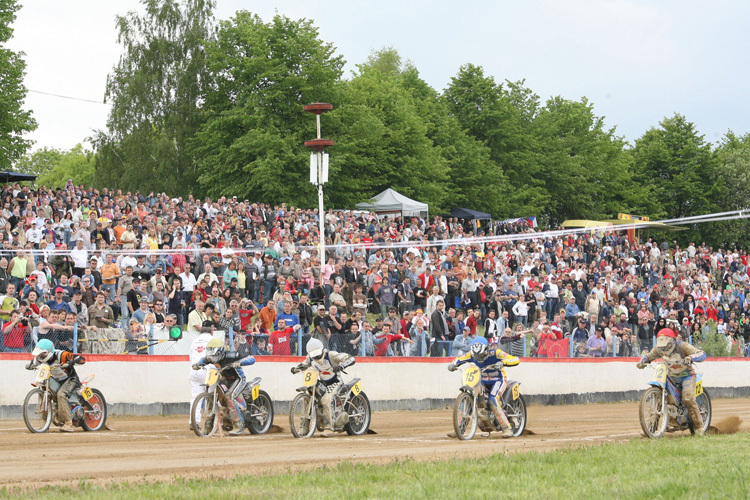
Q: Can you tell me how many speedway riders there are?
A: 5